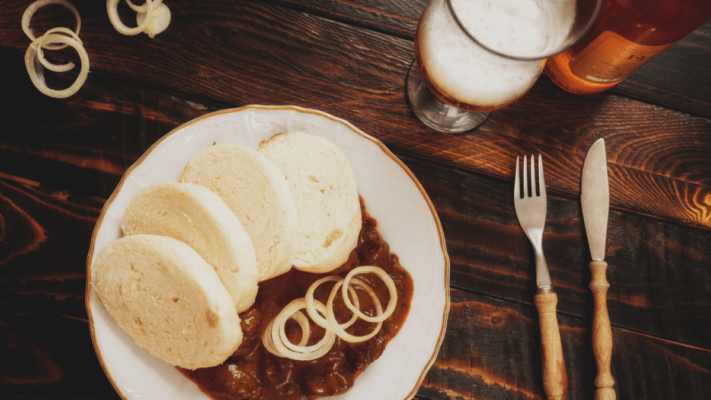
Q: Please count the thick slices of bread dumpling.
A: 4